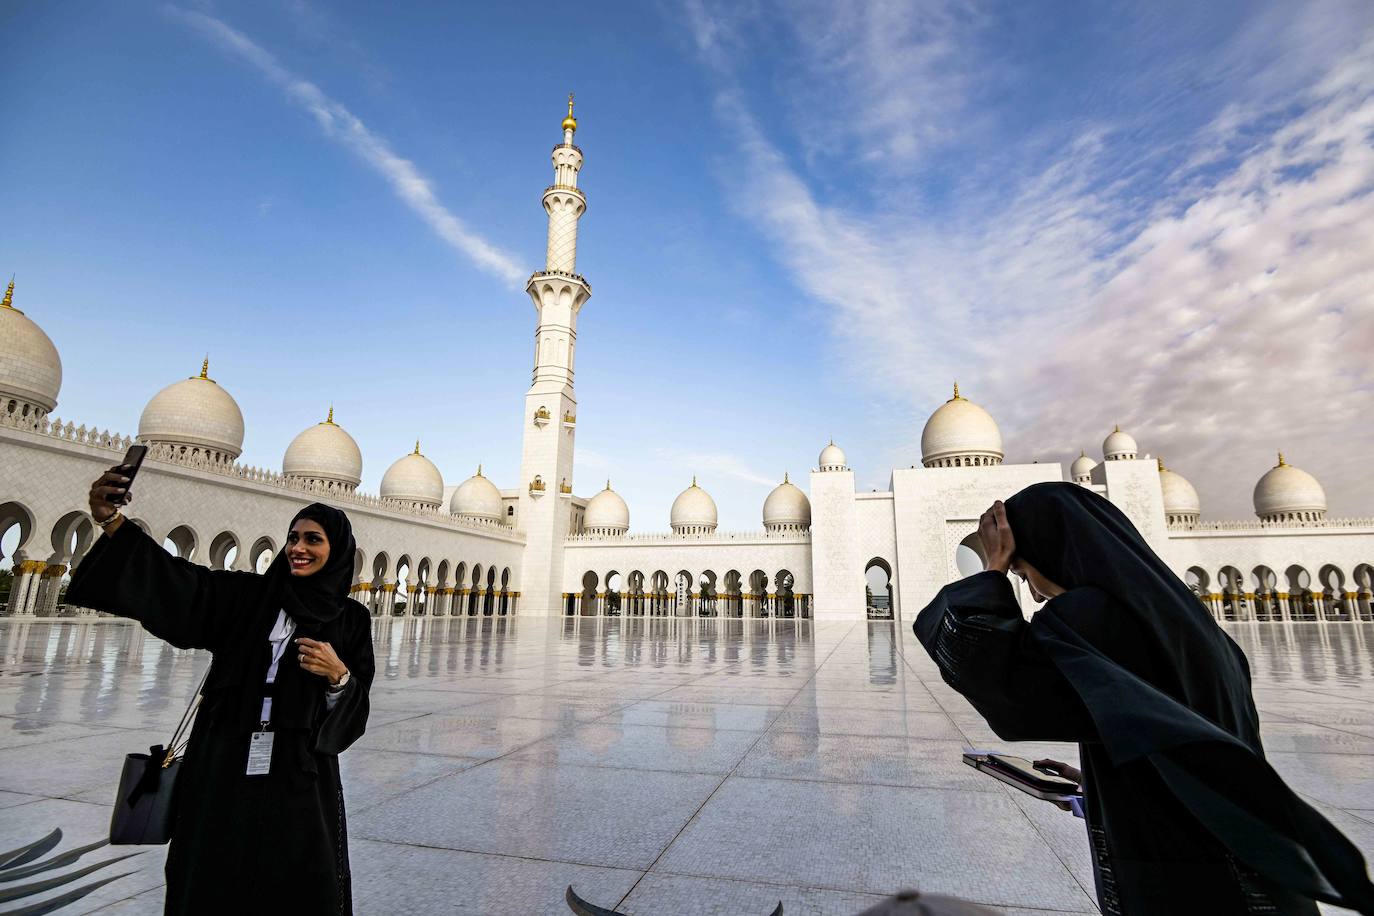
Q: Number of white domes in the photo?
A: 14